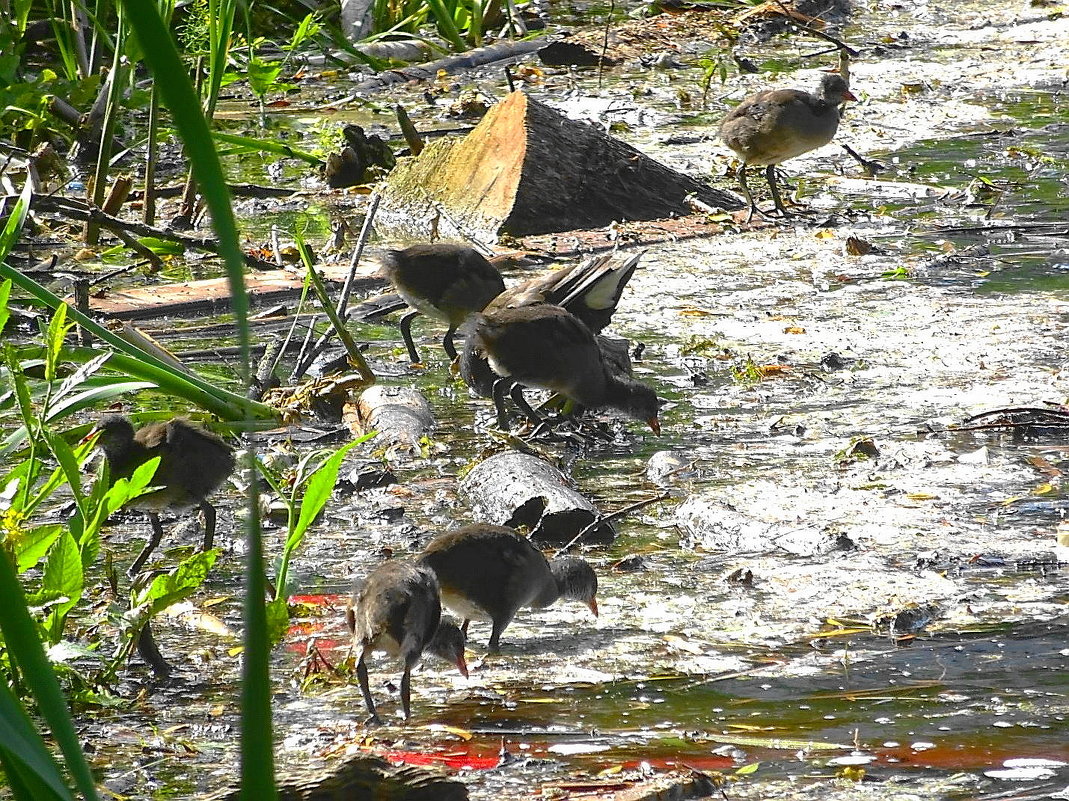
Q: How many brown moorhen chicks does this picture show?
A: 6